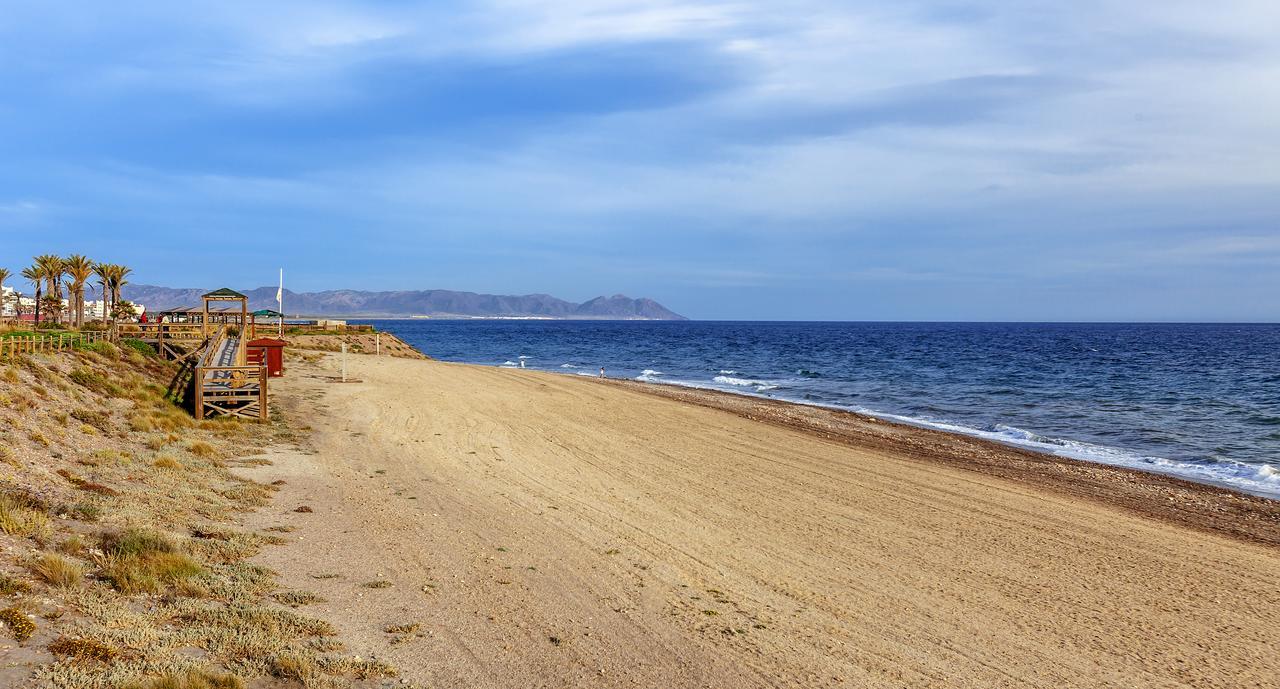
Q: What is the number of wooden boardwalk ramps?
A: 1